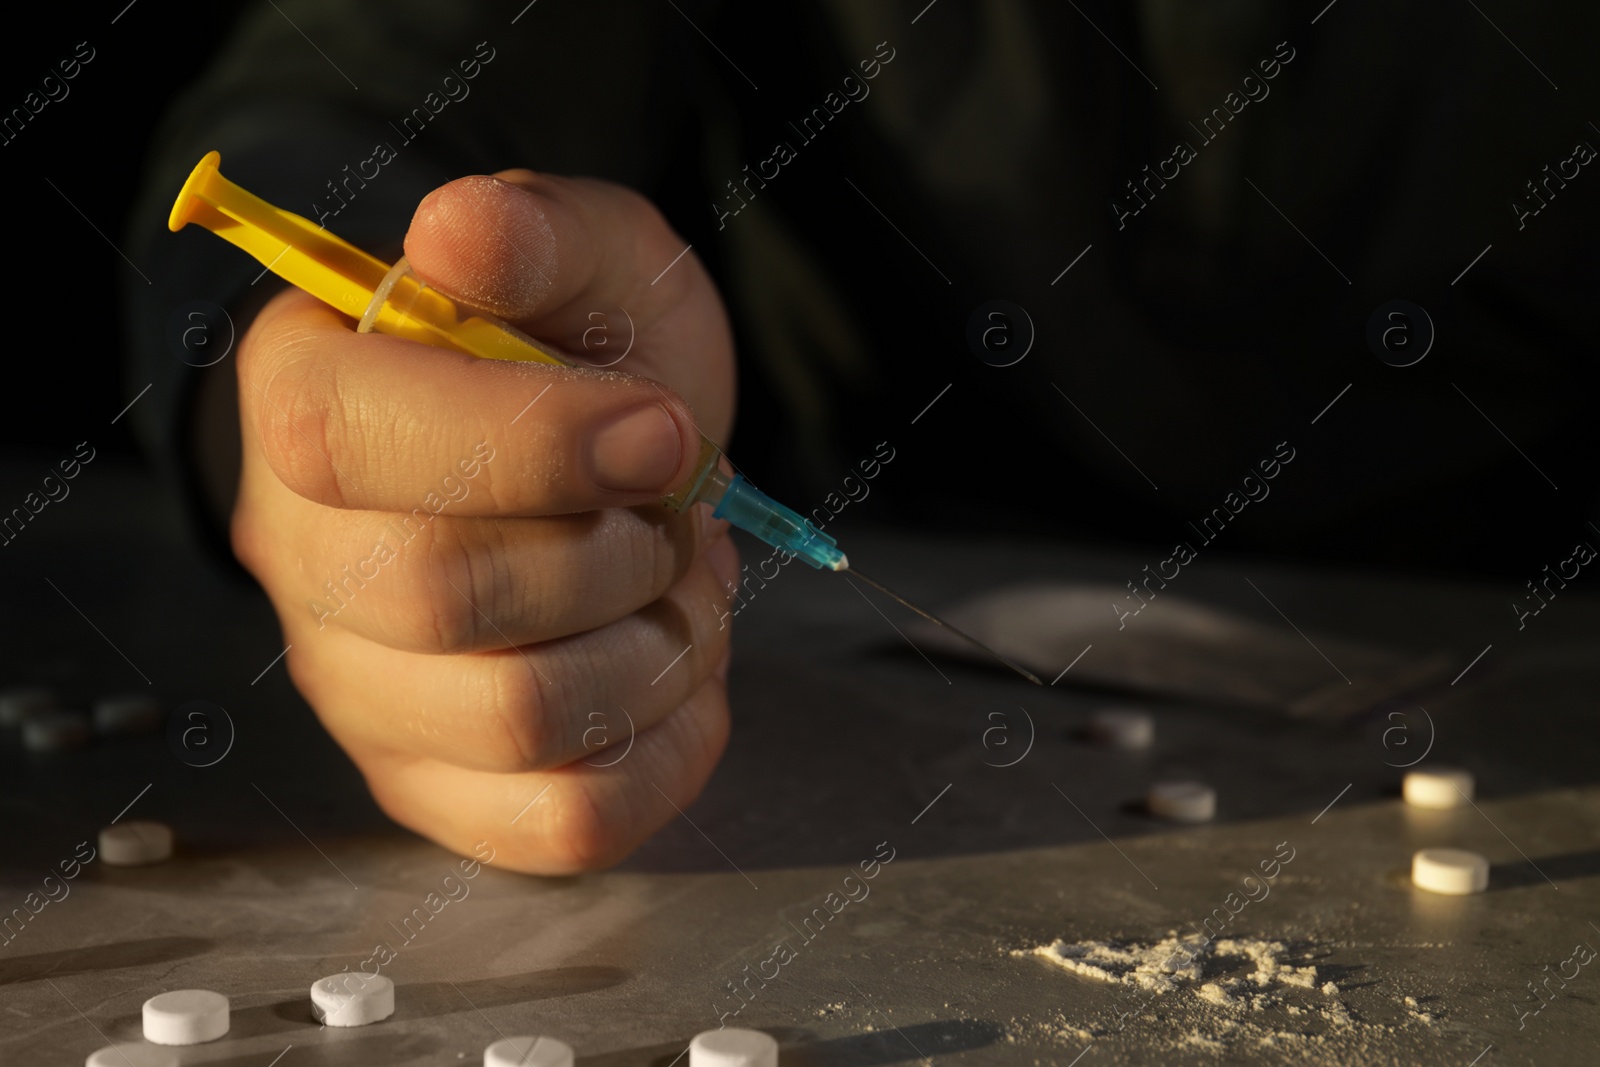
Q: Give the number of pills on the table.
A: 13